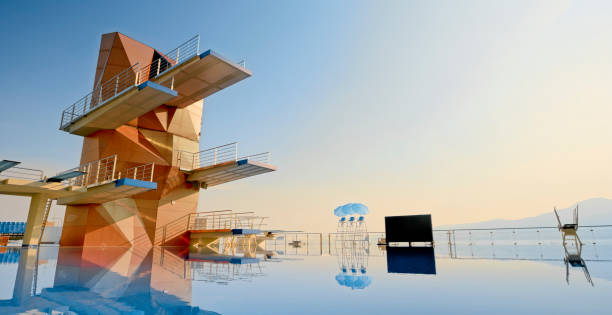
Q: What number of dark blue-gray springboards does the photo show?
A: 2